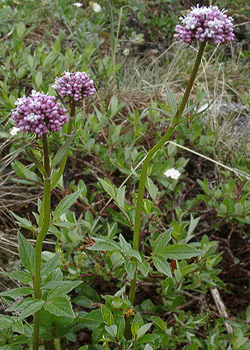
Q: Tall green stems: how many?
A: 3